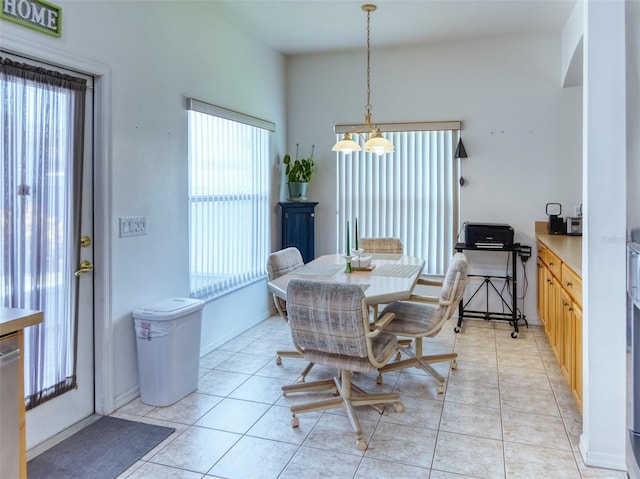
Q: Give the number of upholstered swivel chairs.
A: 4